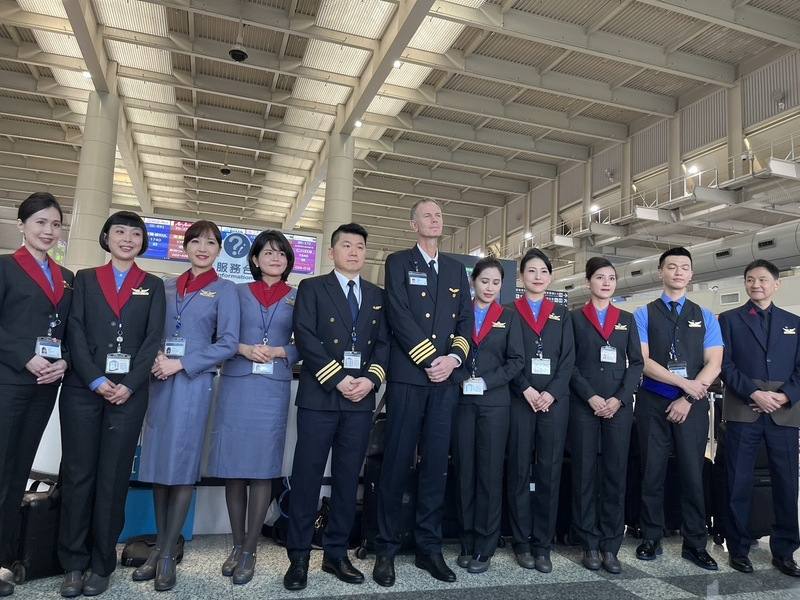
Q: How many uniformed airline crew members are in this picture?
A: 11